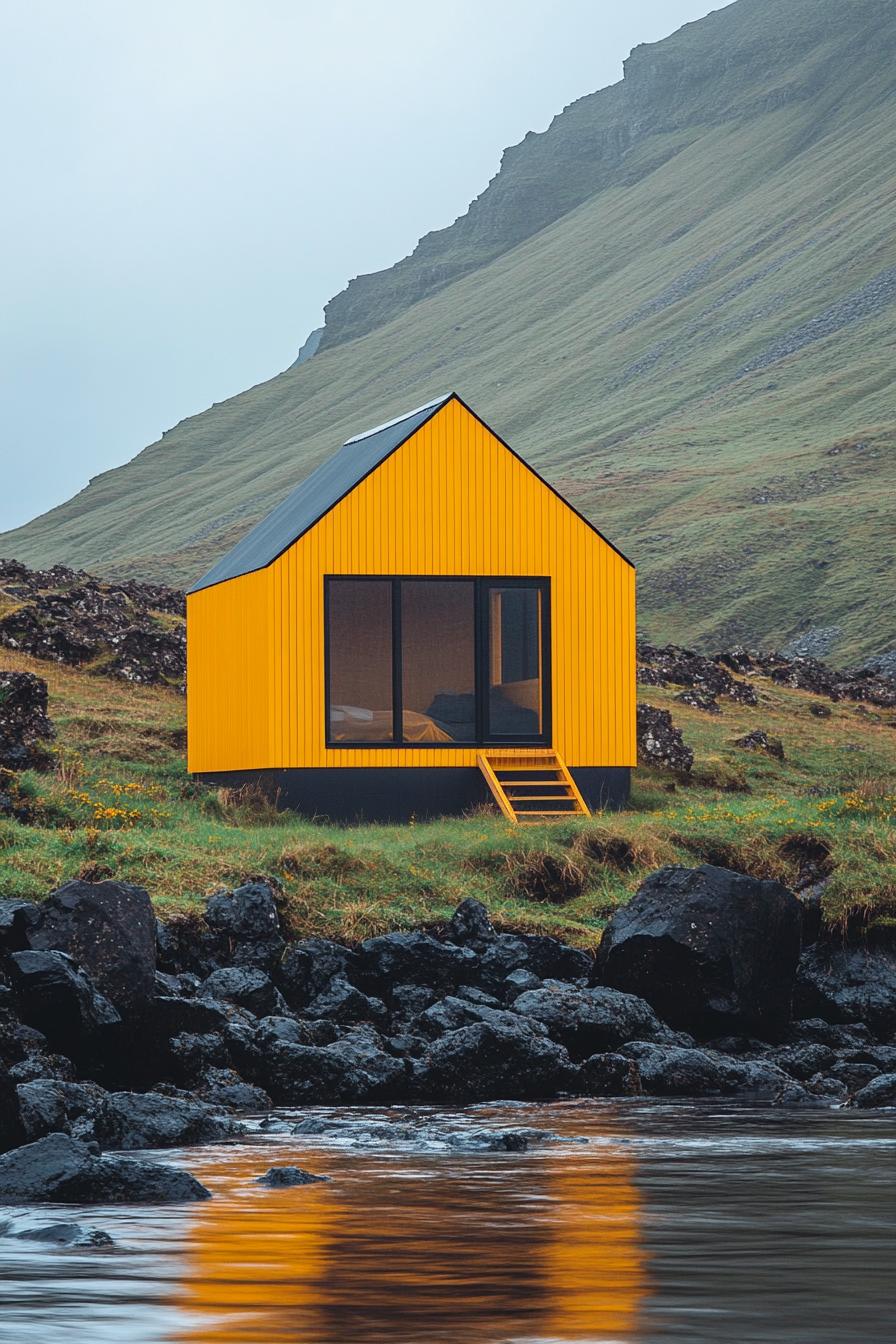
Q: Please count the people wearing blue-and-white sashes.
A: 0